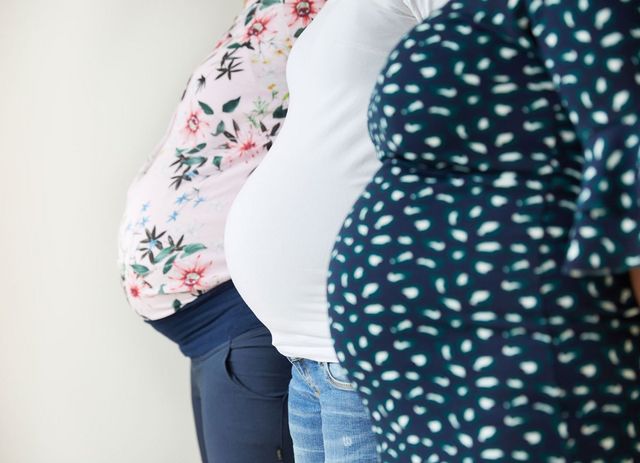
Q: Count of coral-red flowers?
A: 6